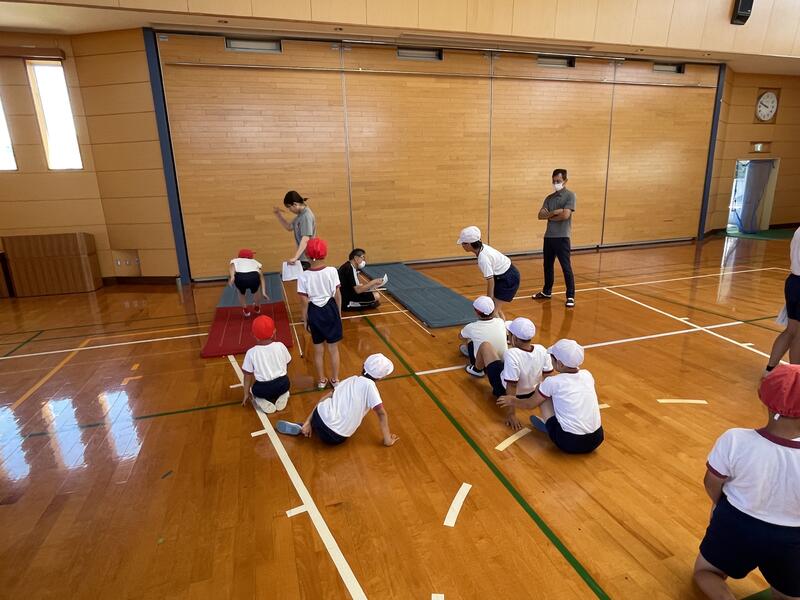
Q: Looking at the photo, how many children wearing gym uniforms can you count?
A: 10